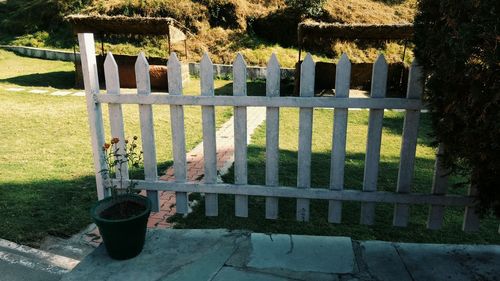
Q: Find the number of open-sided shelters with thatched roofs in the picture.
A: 2